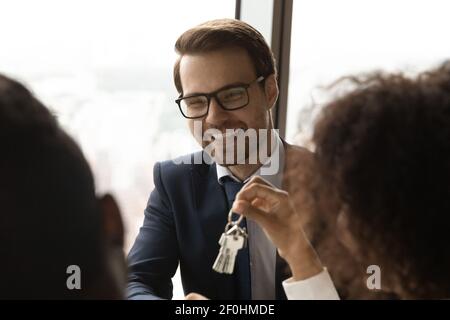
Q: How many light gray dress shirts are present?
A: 1